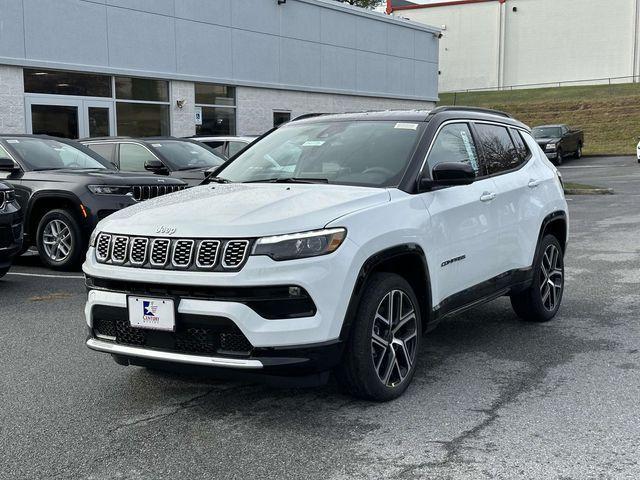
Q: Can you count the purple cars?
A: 0